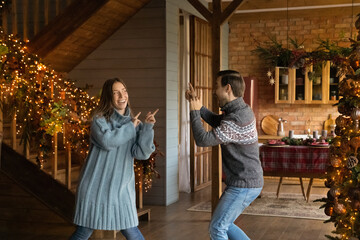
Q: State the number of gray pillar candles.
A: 3